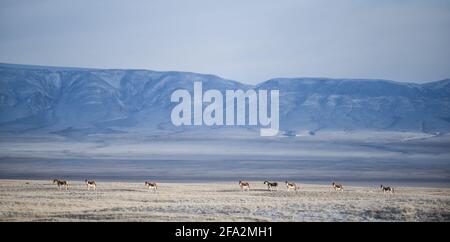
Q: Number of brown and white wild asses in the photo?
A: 8